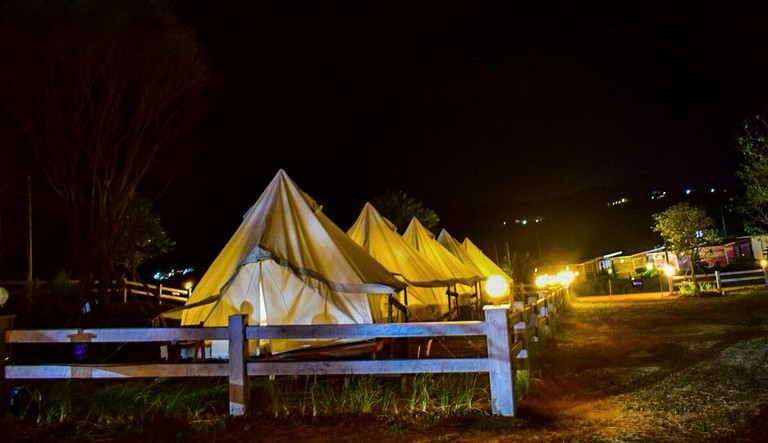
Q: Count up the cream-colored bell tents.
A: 5